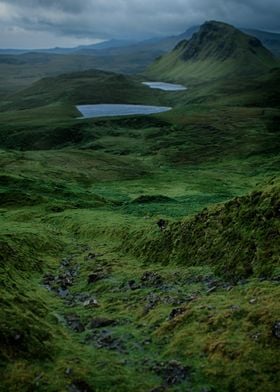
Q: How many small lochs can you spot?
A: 2